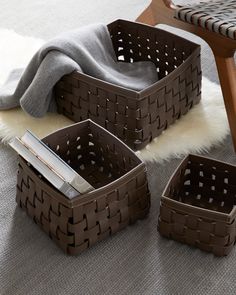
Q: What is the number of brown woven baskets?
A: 3